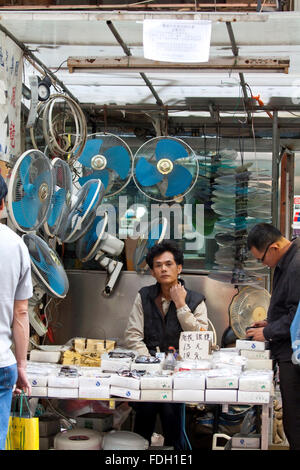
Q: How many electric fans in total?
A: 9